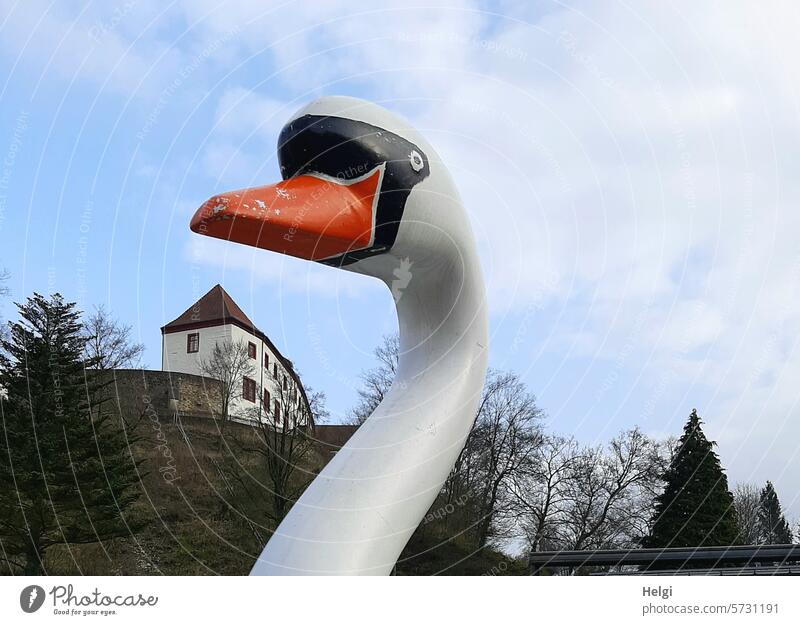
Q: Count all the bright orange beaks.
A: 1